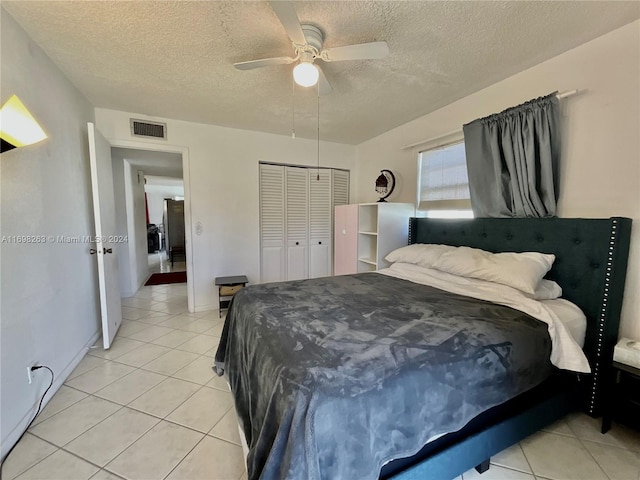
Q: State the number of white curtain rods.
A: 1